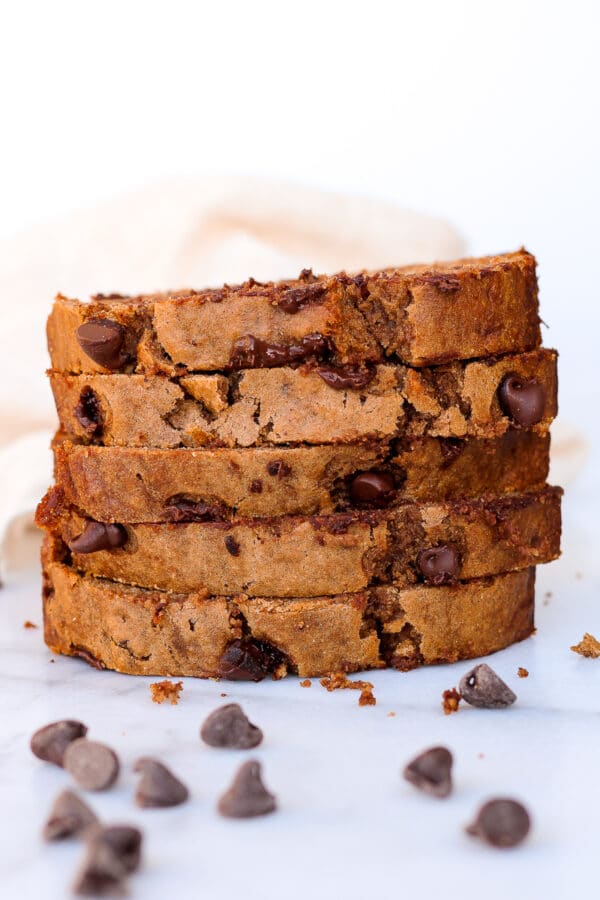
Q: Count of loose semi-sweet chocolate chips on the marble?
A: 11